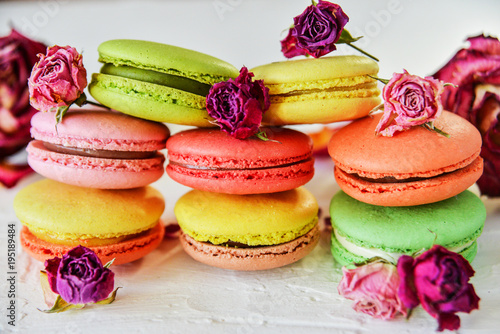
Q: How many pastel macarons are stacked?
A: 8